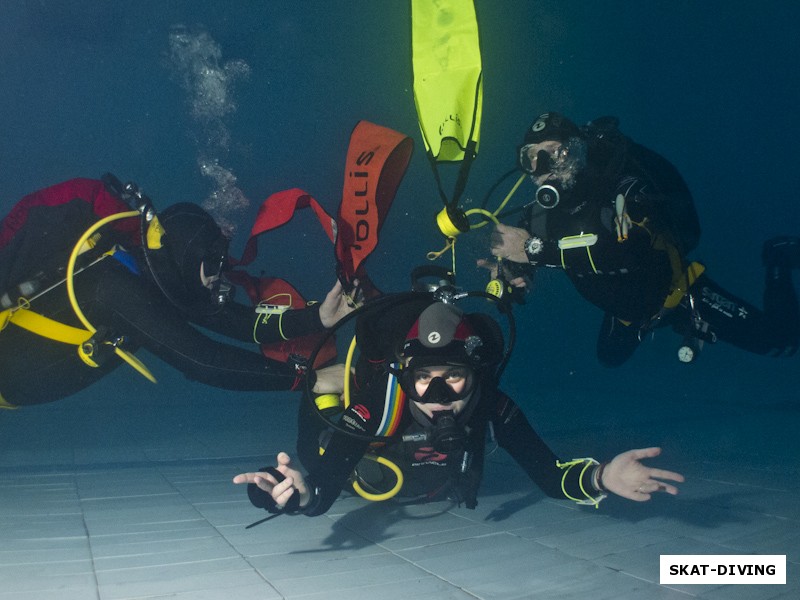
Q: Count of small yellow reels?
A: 2